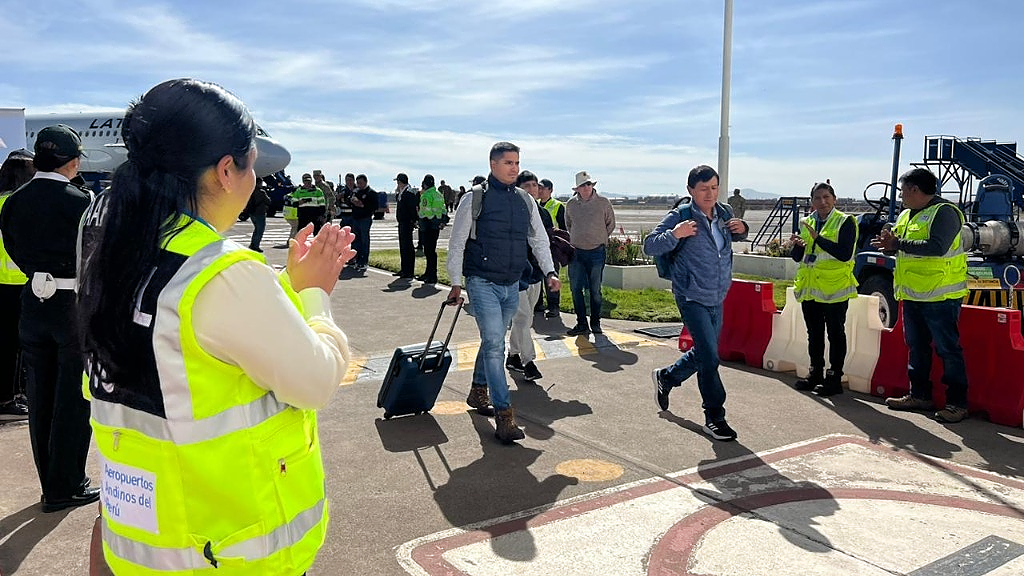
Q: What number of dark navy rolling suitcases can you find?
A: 1